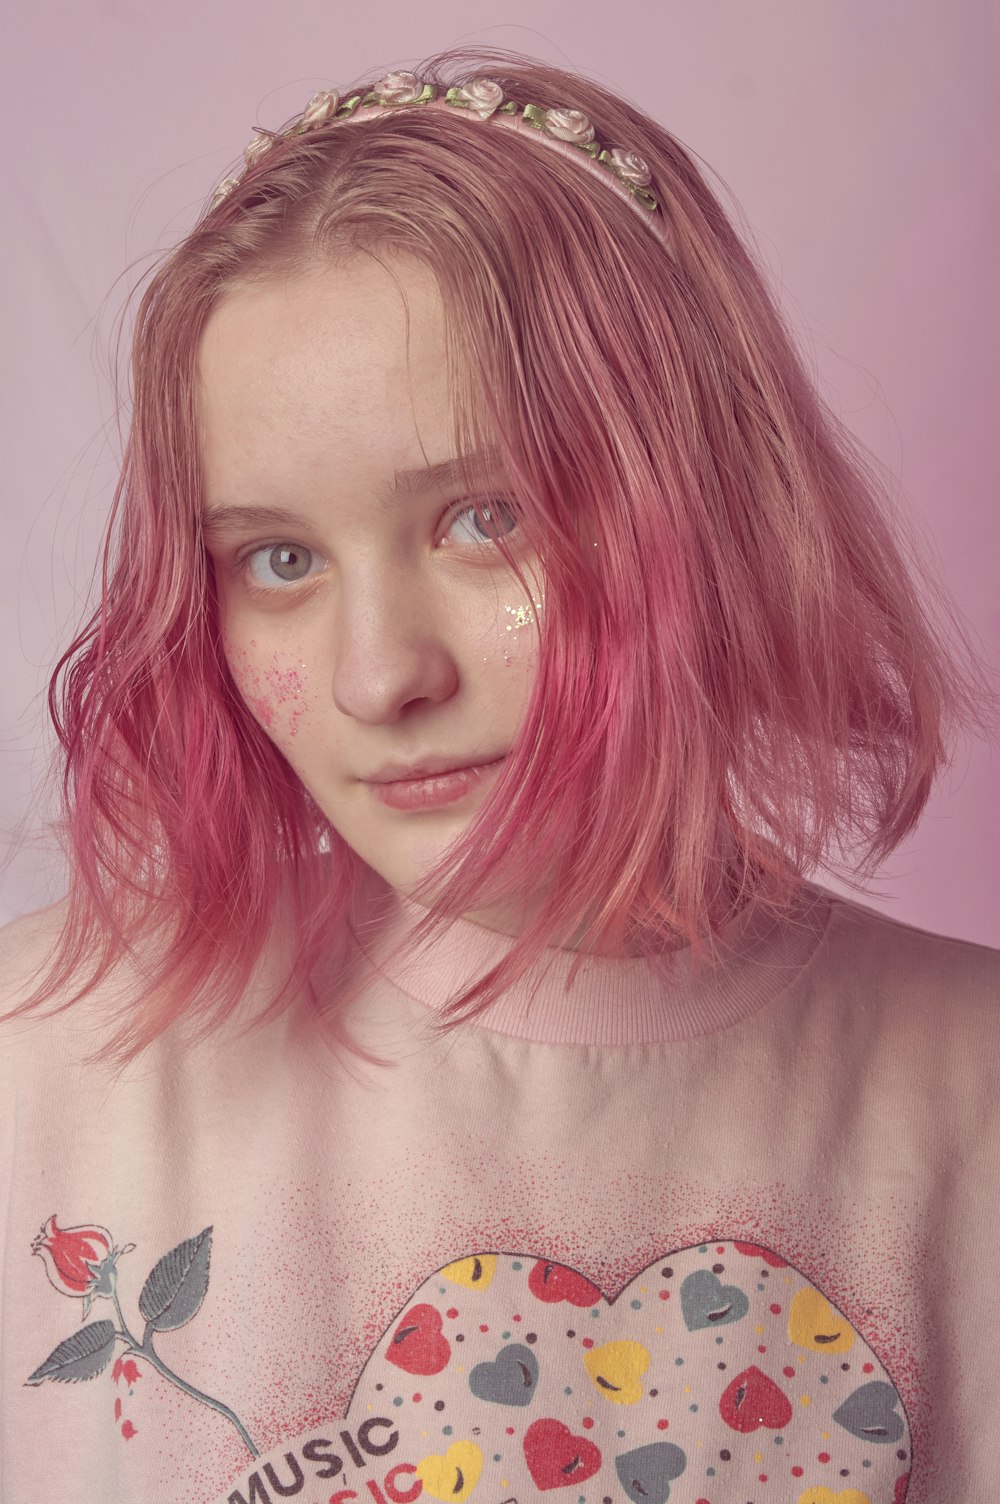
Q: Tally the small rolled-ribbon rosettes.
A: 7